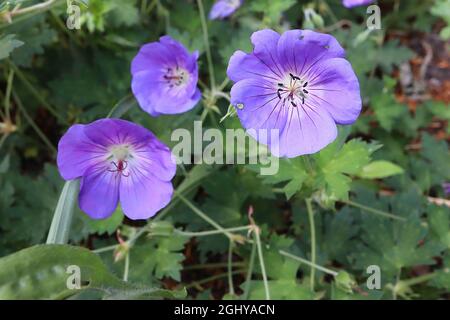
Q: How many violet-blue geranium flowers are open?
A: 3